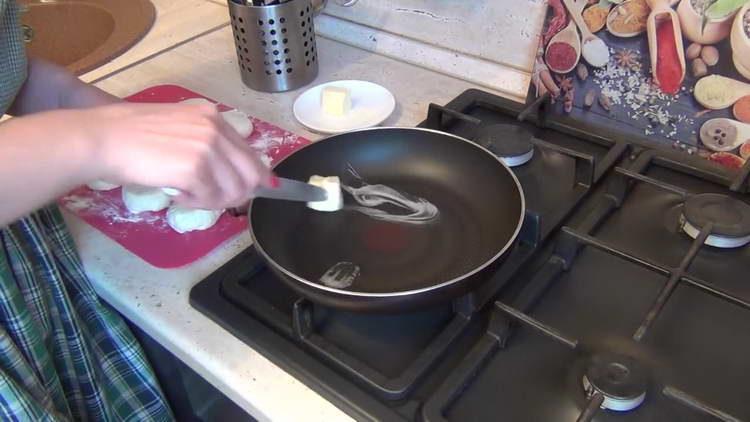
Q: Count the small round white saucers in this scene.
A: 1